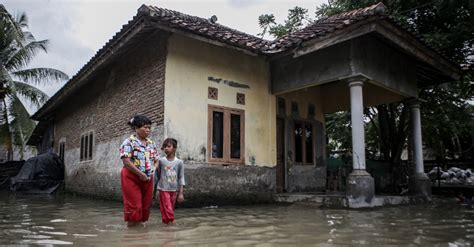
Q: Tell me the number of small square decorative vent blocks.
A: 2